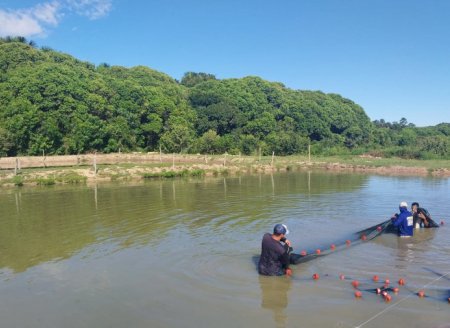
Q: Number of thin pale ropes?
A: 1